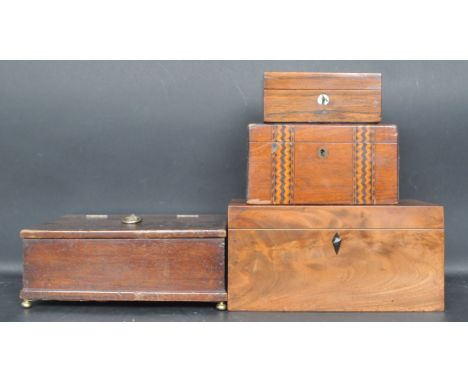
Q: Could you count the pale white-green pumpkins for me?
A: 0